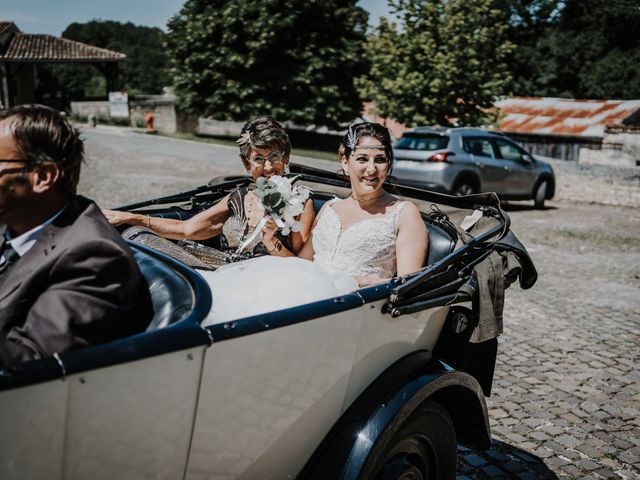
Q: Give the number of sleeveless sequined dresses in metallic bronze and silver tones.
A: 1